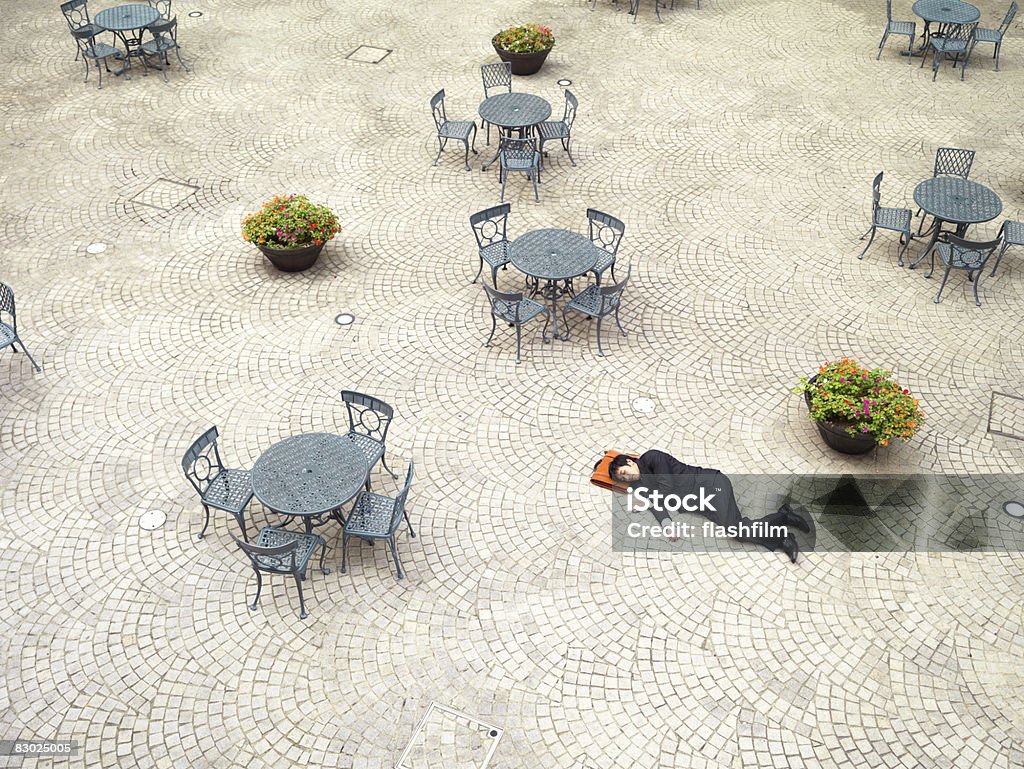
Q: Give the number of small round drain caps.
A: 7